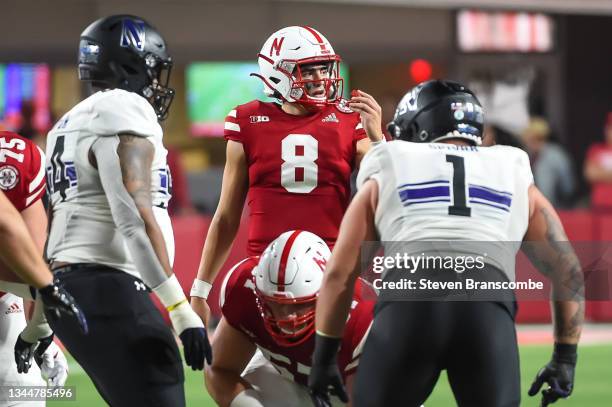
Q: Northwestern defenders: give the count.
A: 2